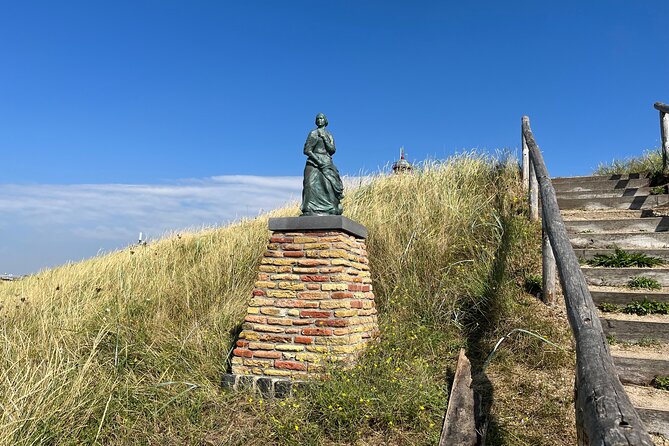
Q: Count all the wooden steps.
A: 12